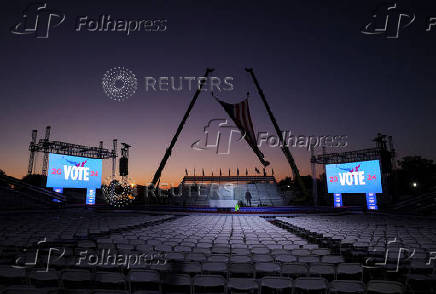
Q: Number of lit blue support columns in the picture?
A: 4